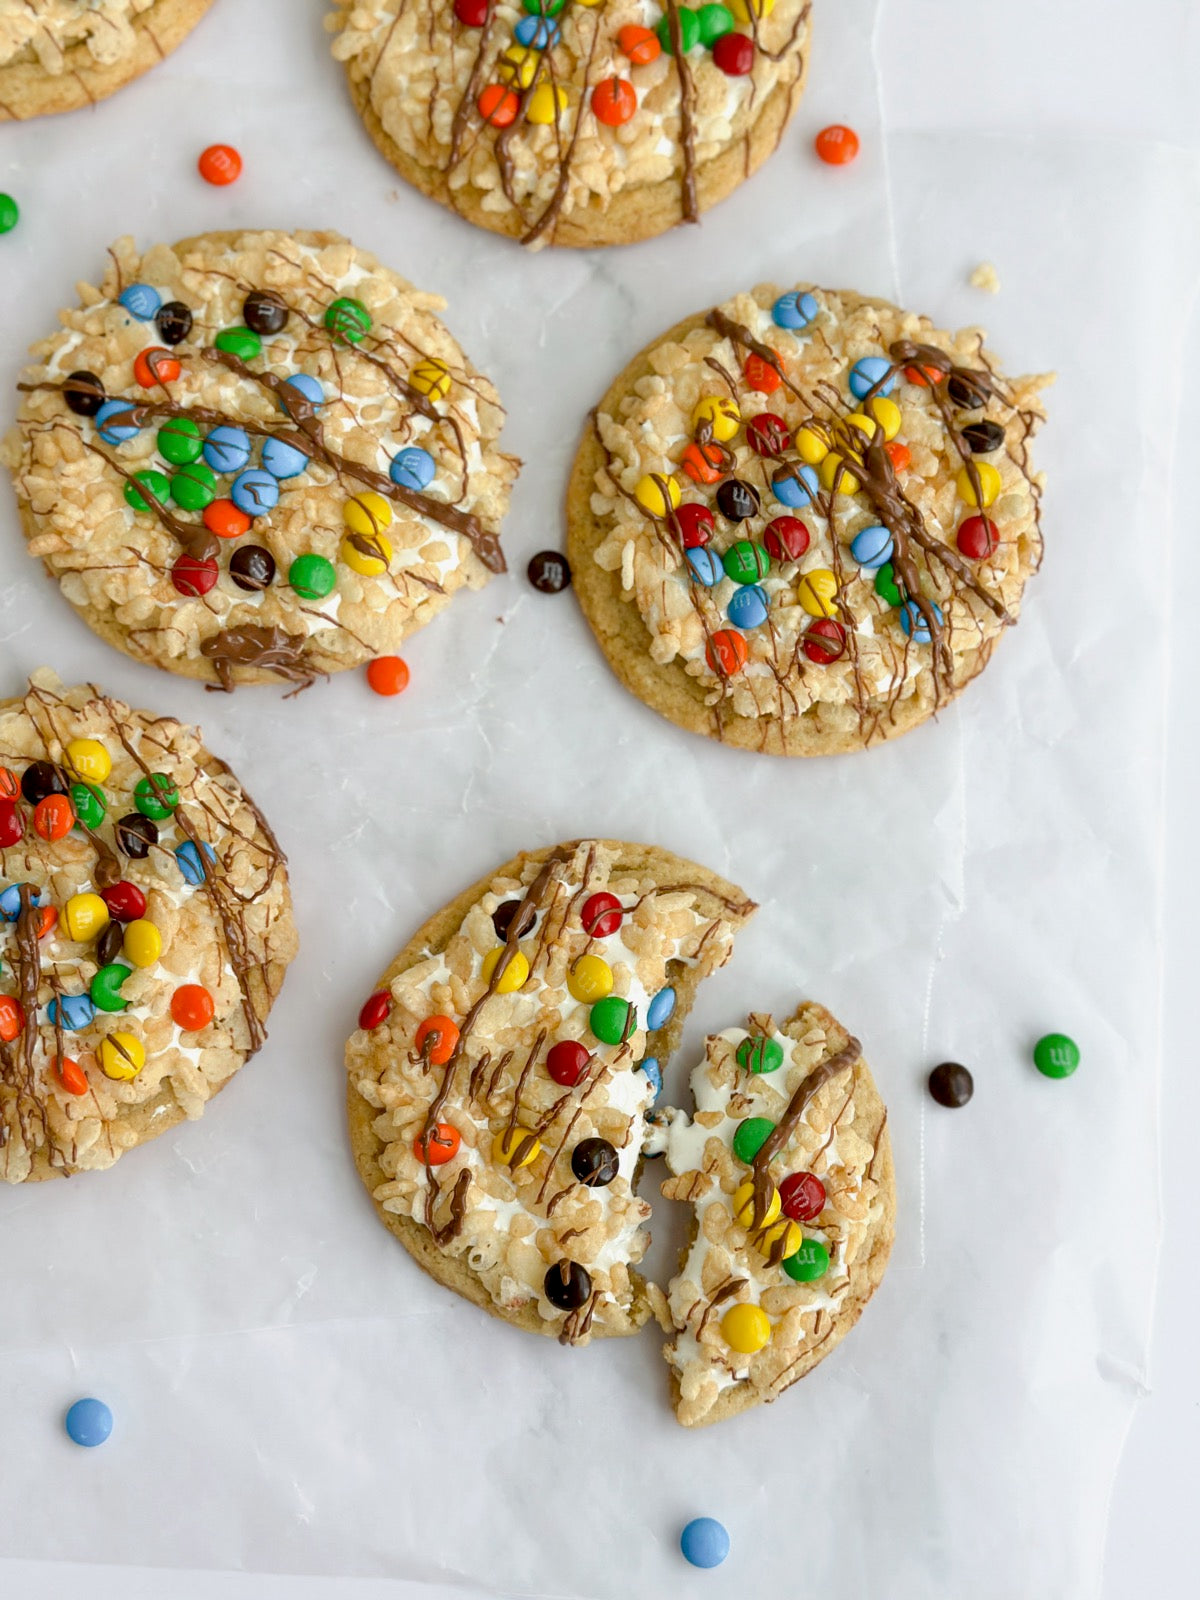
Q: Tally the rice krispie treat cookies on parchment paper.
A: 6